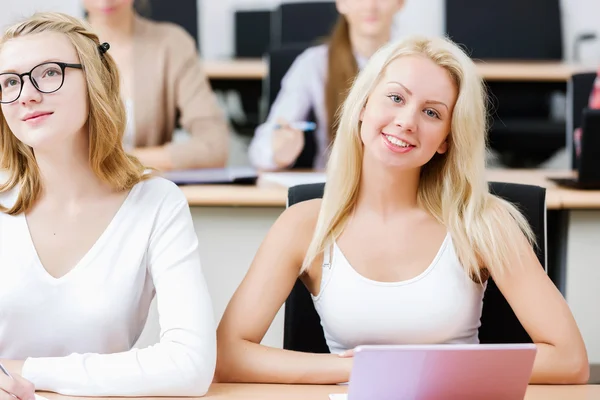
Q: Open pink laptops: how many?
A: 1